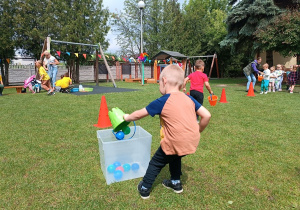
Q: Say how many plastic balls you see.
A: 8